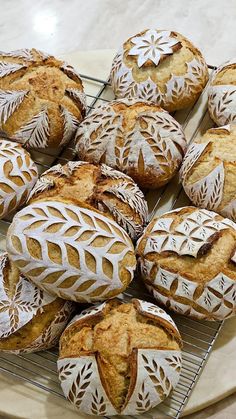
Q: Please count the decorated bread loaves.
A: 11